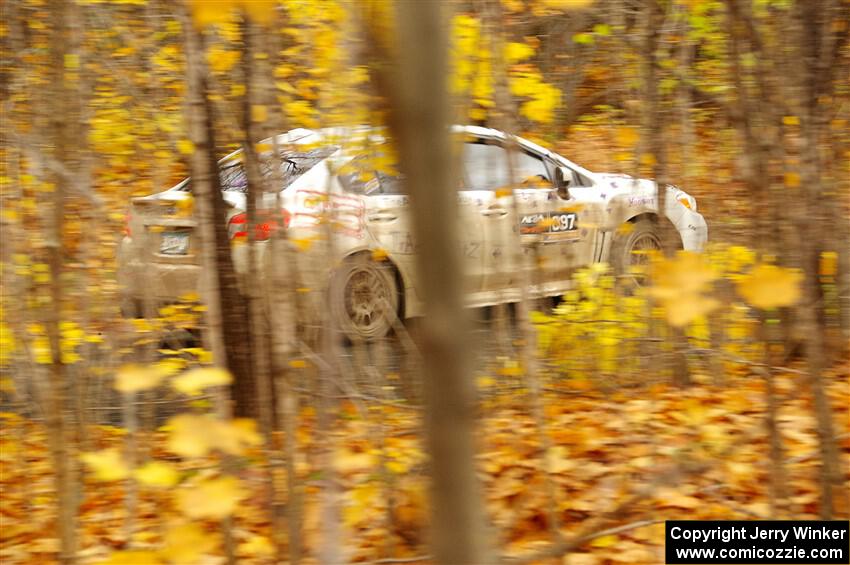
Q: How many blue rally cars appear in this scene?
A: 0